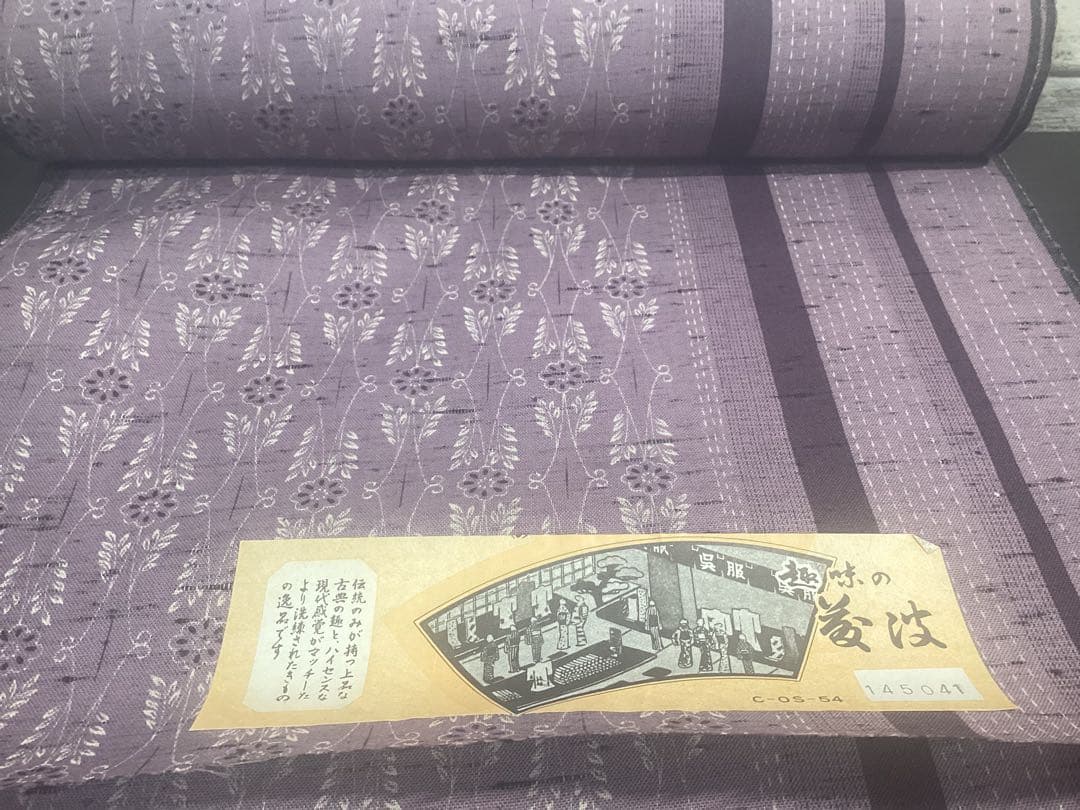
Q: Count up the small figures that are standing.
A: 10